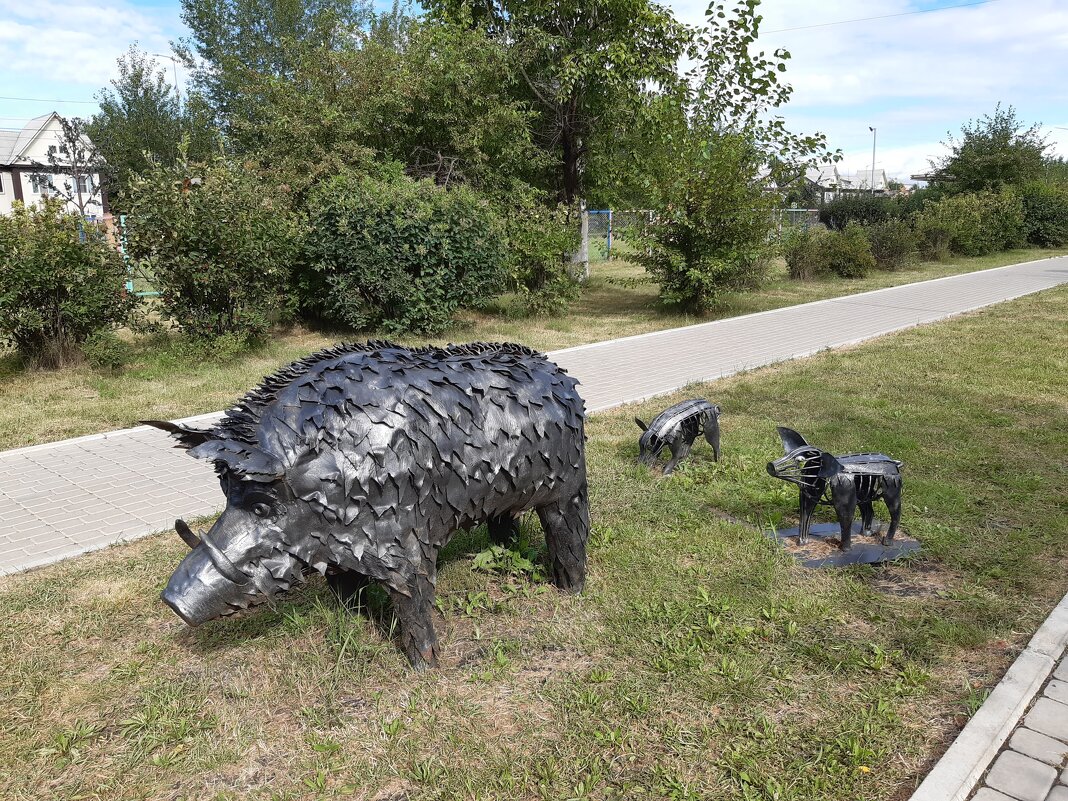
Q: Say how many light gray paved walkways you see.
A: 2